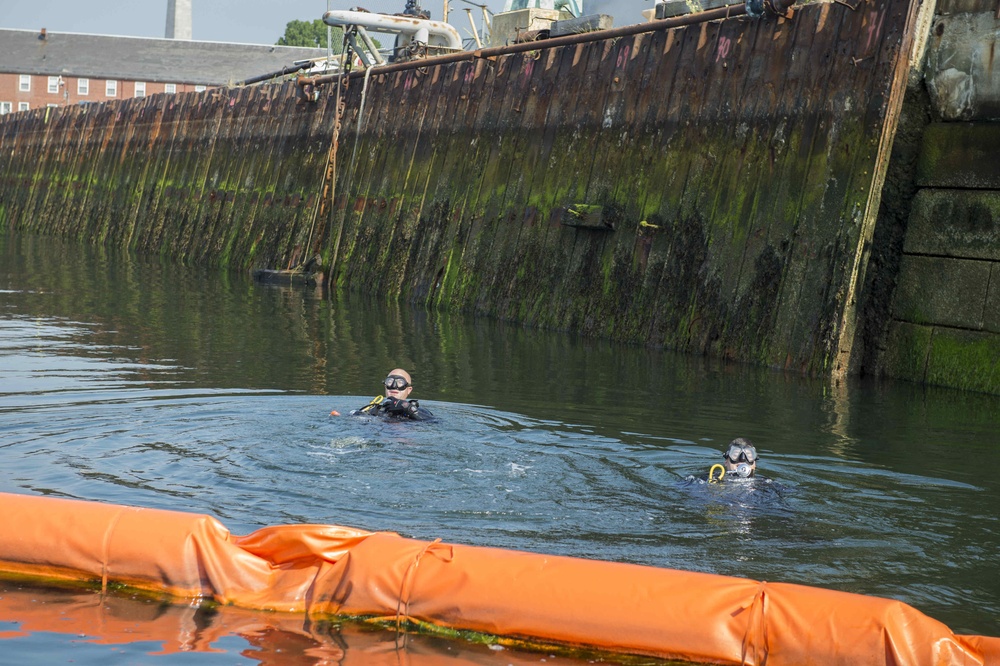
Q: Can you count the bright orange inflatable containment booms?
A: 1